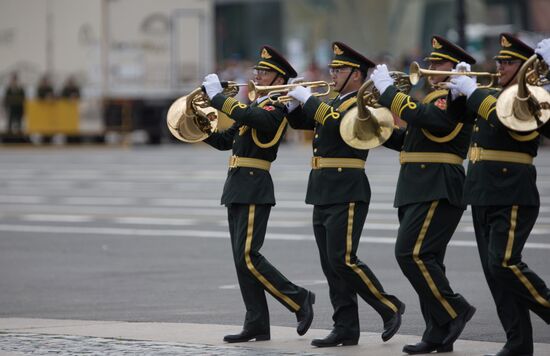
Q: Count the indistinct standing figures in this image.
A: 3